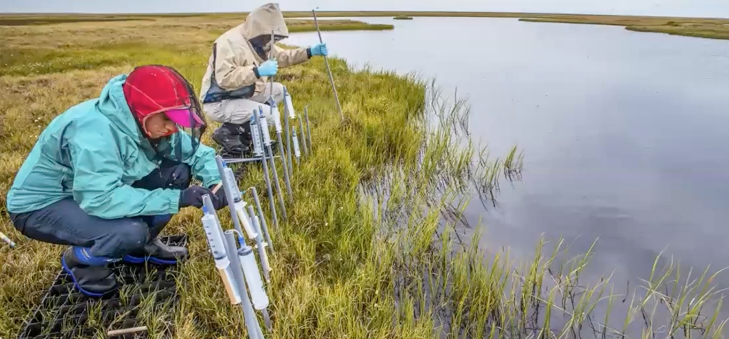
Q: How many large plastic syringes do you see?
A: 9